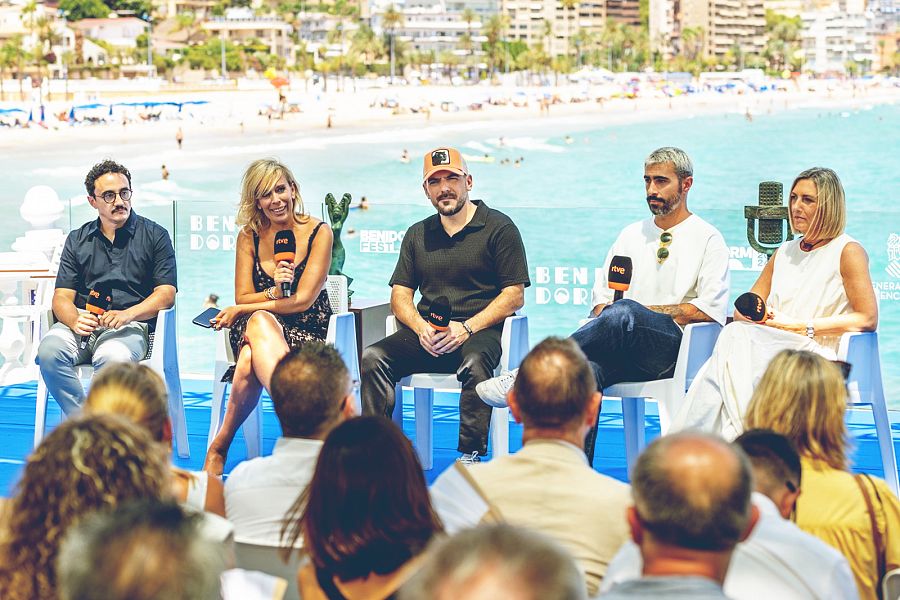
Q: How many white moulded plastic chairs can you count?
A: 5